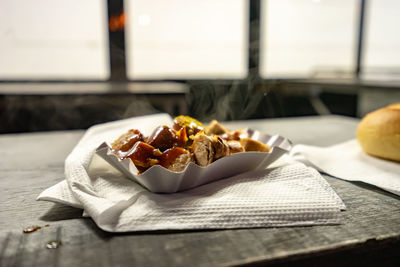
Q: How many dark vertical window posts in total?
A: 3